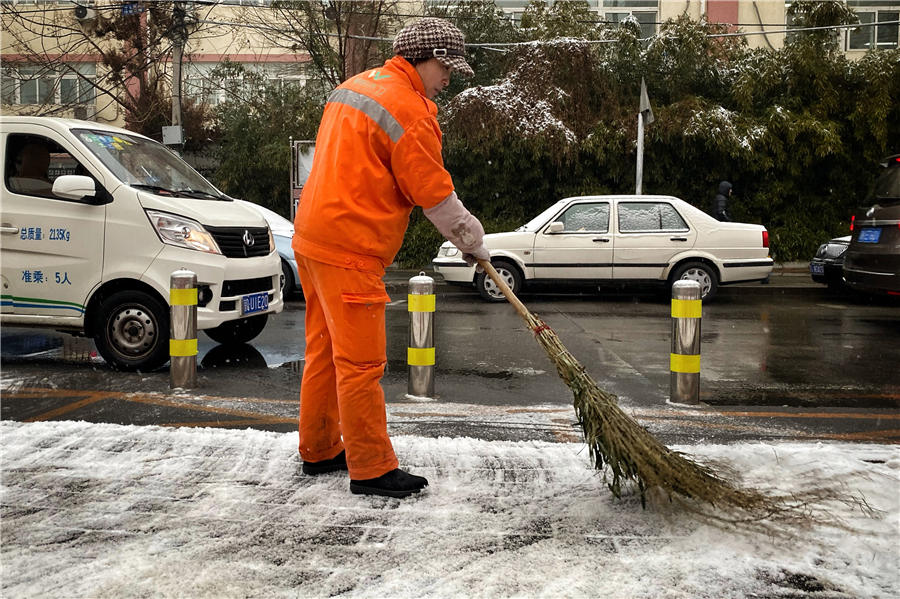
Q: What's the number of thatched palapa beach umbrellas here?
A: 0